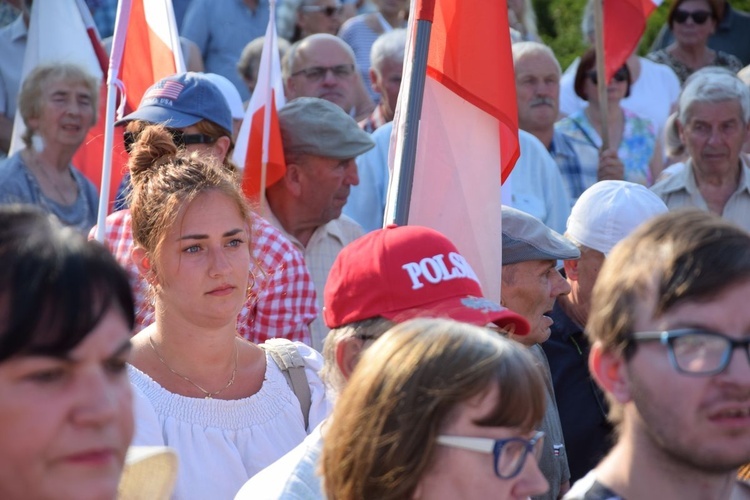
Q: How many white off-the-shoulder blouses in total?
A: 1